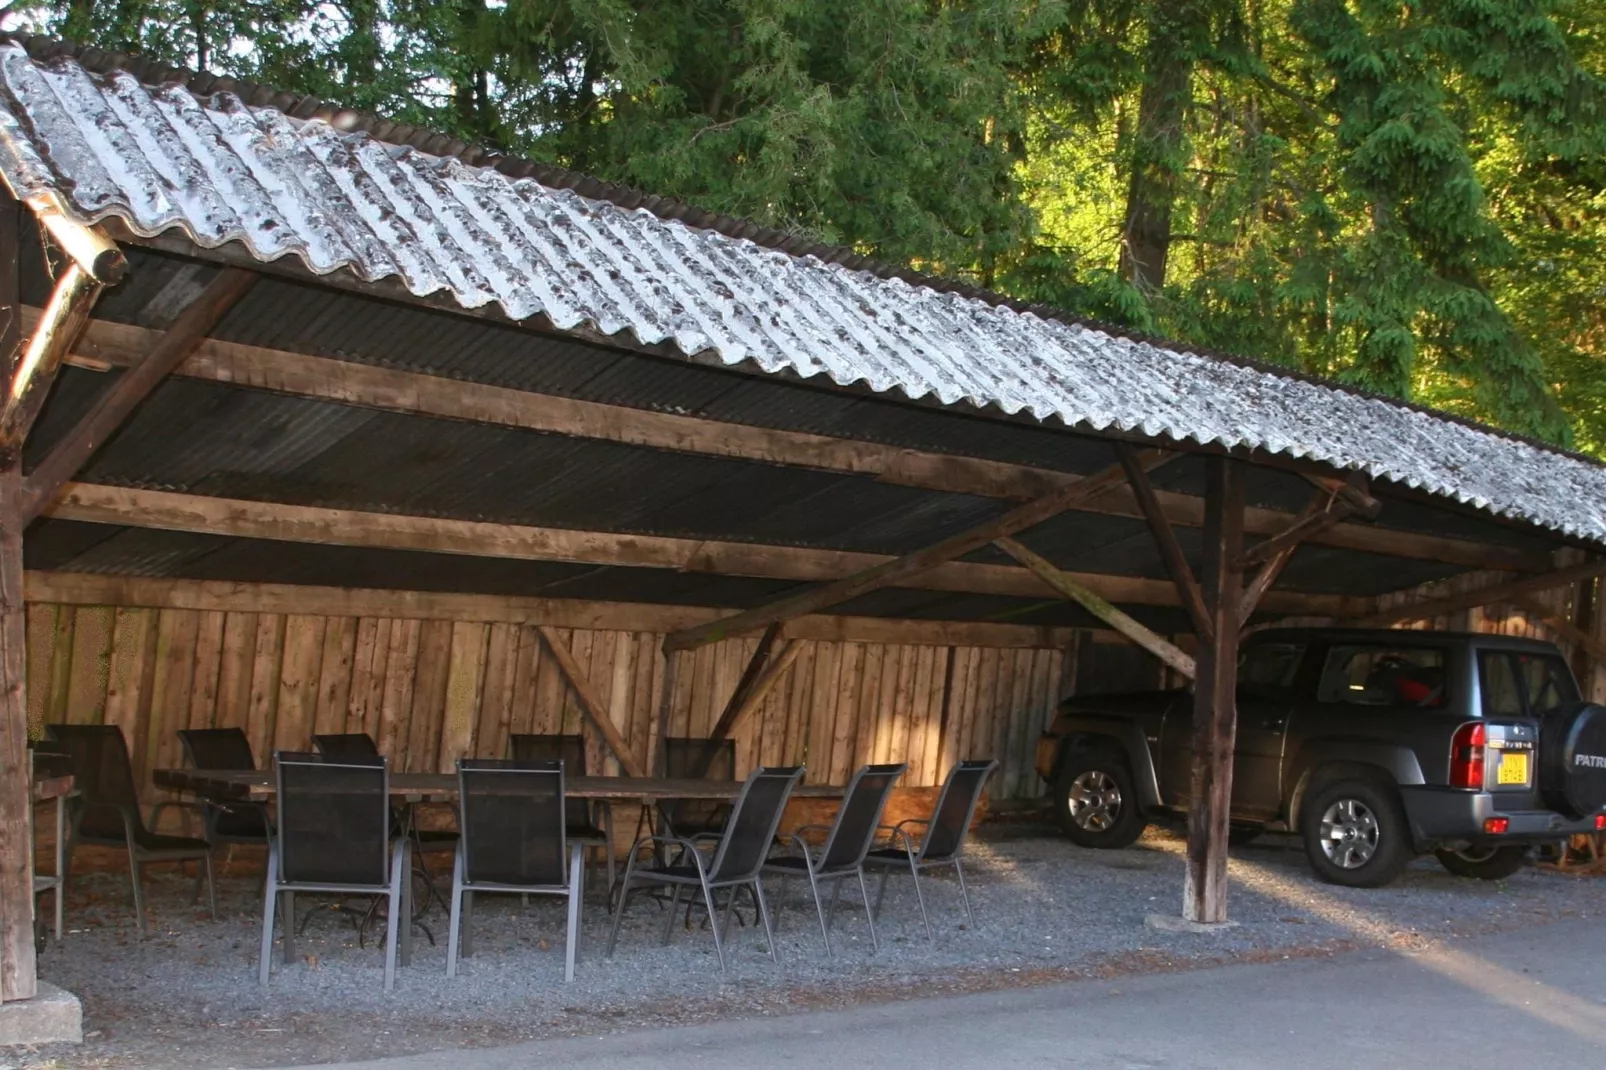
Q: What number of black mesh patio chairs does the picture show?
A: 10